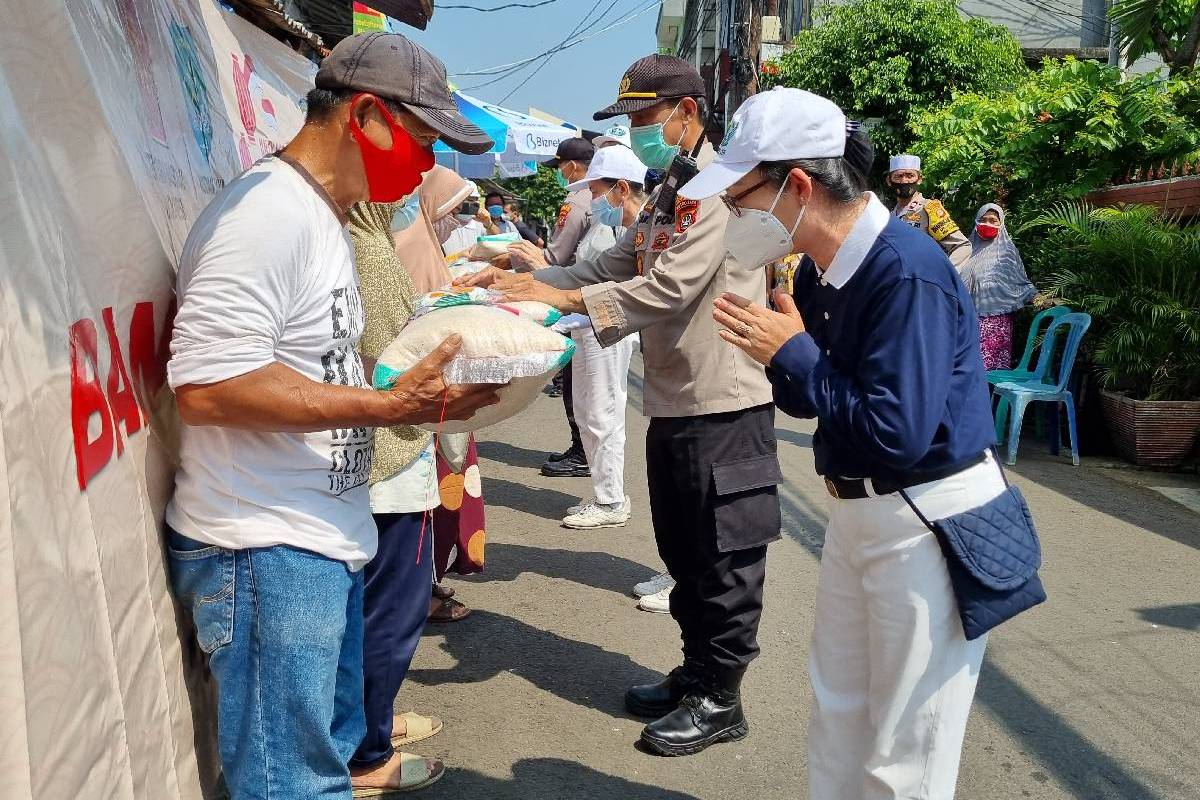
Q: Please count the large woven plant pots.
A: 1